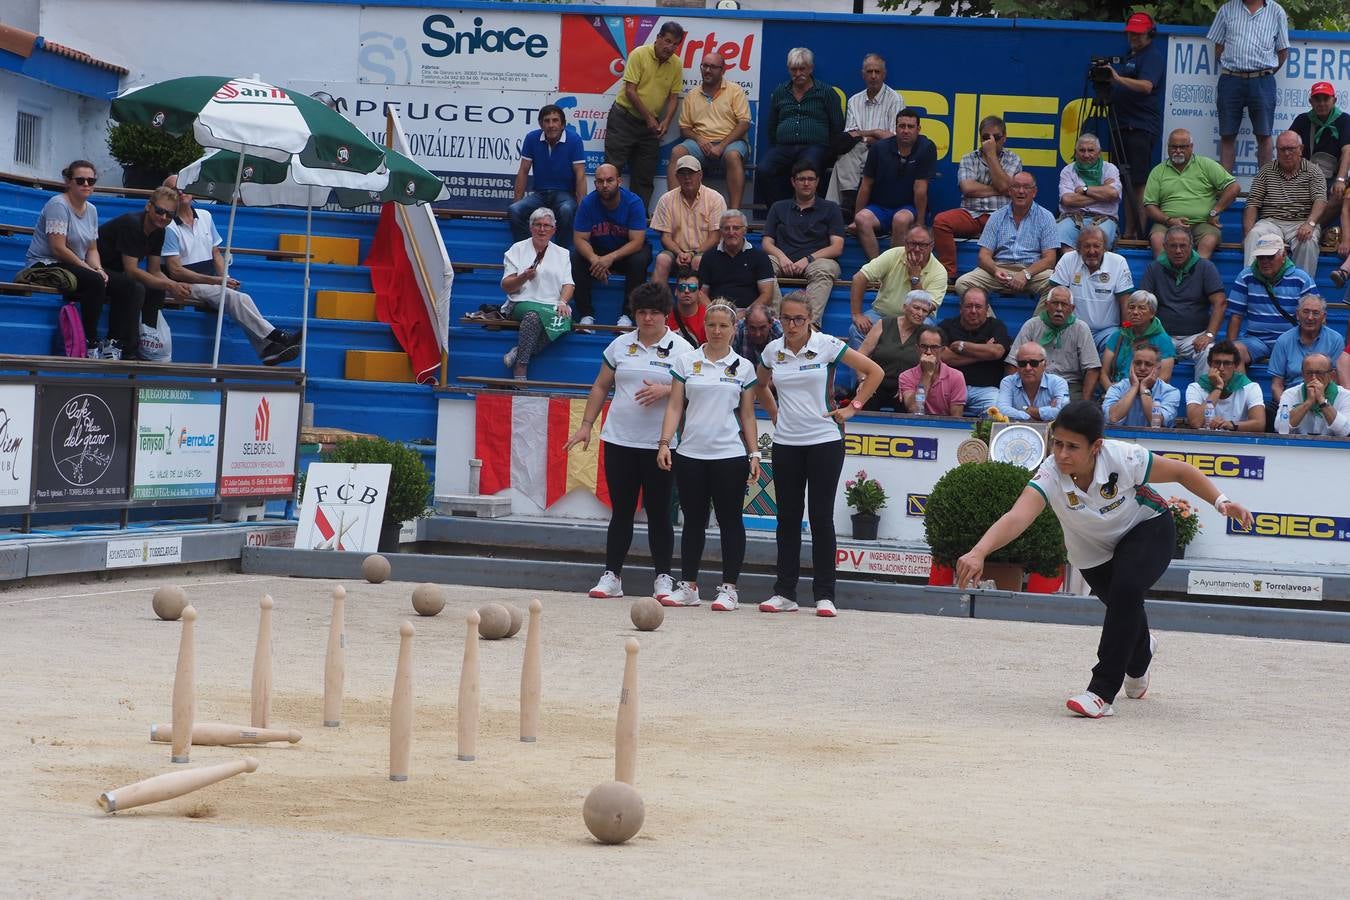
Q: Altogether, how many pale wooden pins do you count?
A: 9